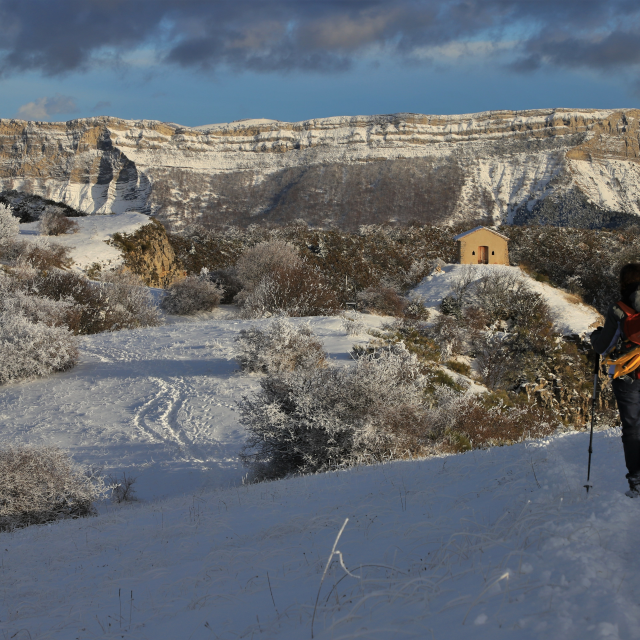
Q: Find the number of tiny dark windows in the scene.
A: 2